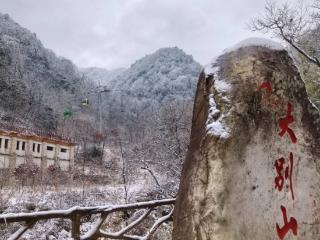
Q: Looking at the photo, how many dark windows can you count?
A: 8